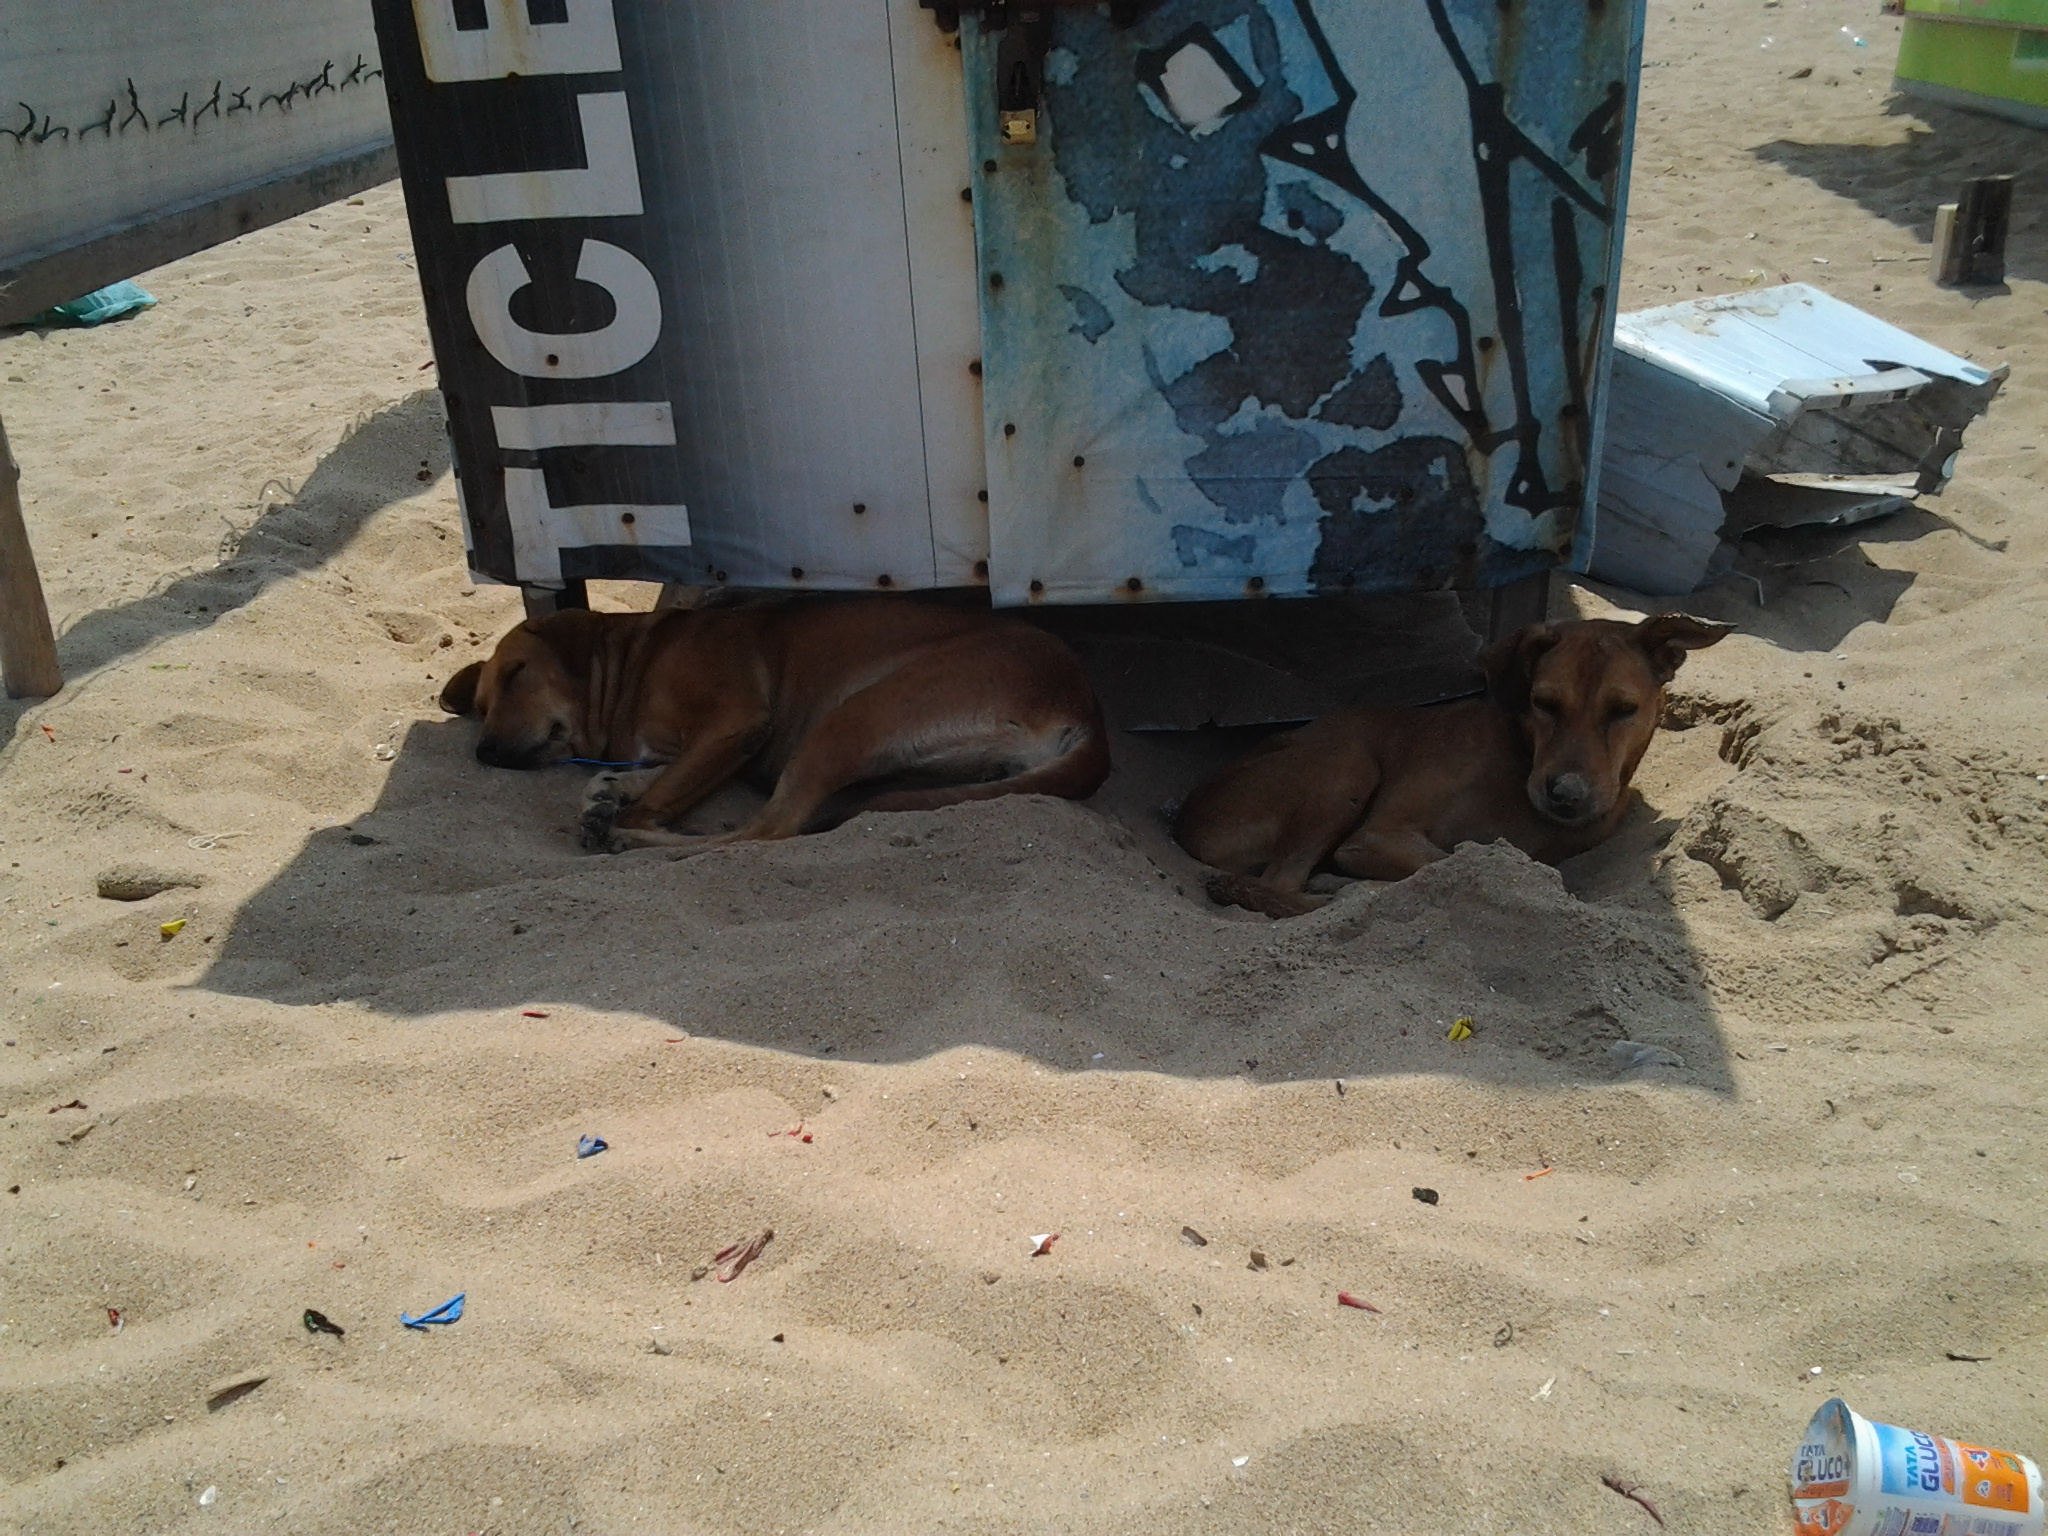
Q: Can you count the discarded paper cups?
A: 1